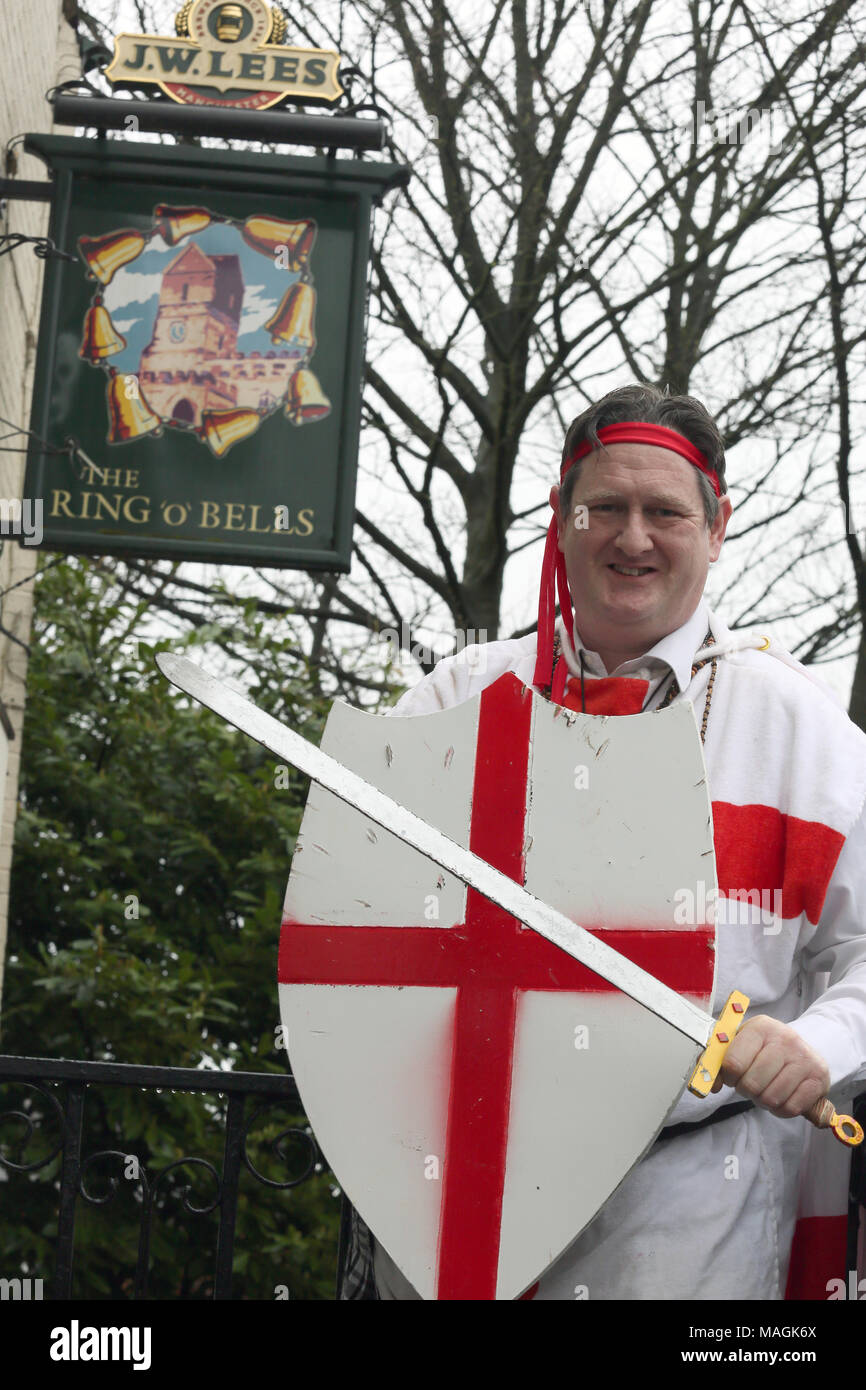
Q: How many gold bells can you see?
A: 8